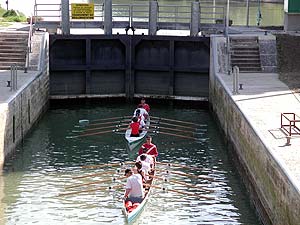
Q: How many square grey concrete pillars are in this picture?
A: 4